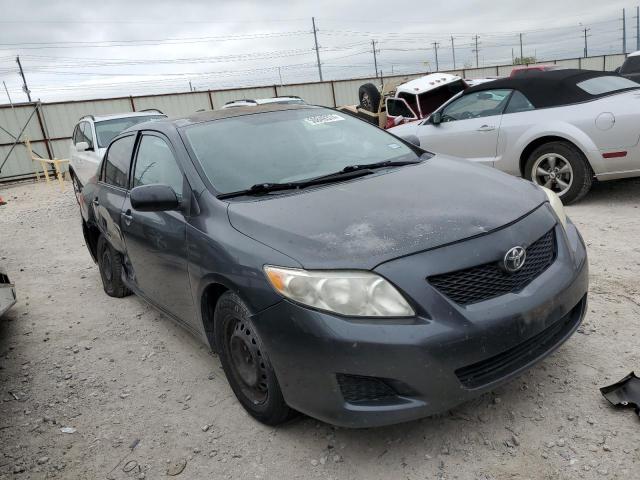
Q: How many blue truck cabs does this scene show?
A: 0